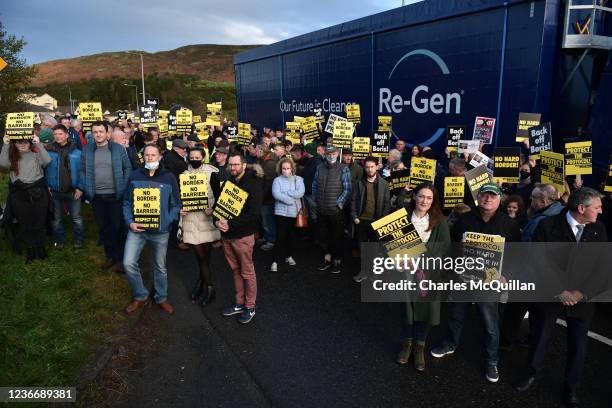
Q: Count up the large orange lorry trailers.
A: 0